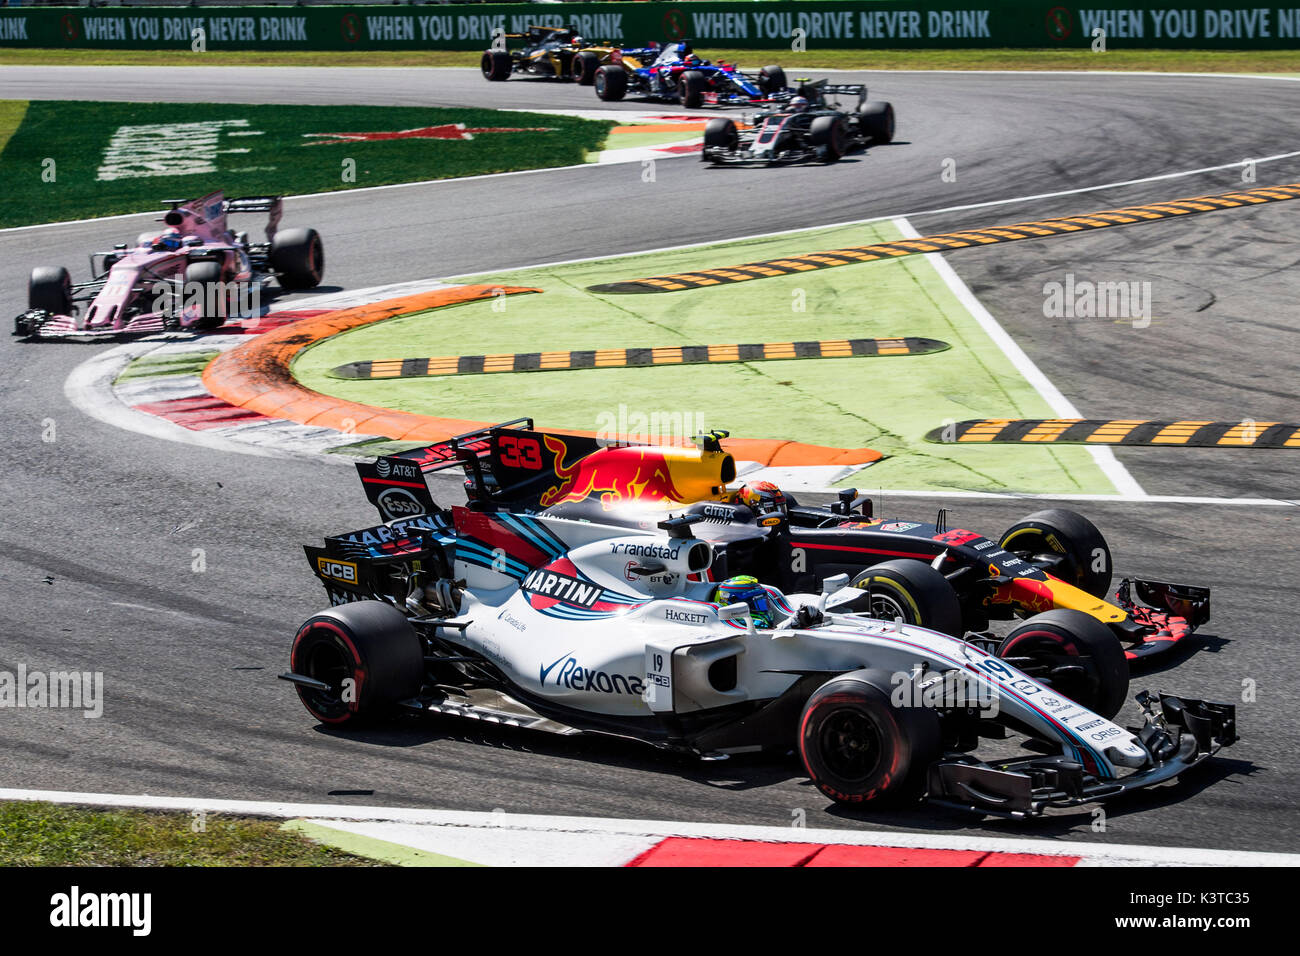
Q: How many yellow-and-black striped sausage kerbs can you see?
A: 3